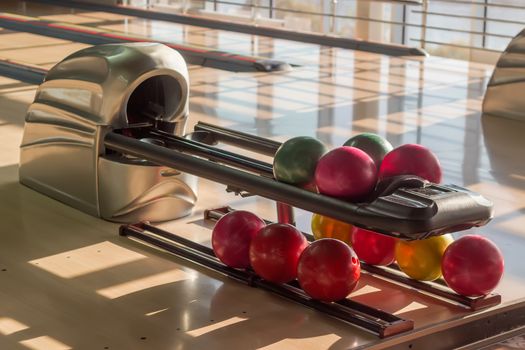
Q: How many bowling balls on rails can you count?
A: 11